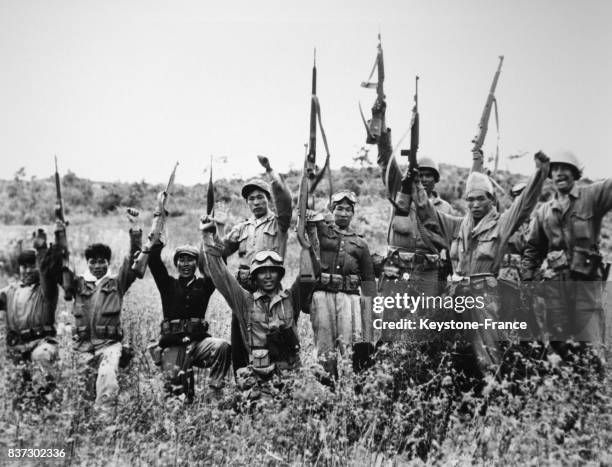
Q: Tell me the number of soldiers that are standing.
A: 6